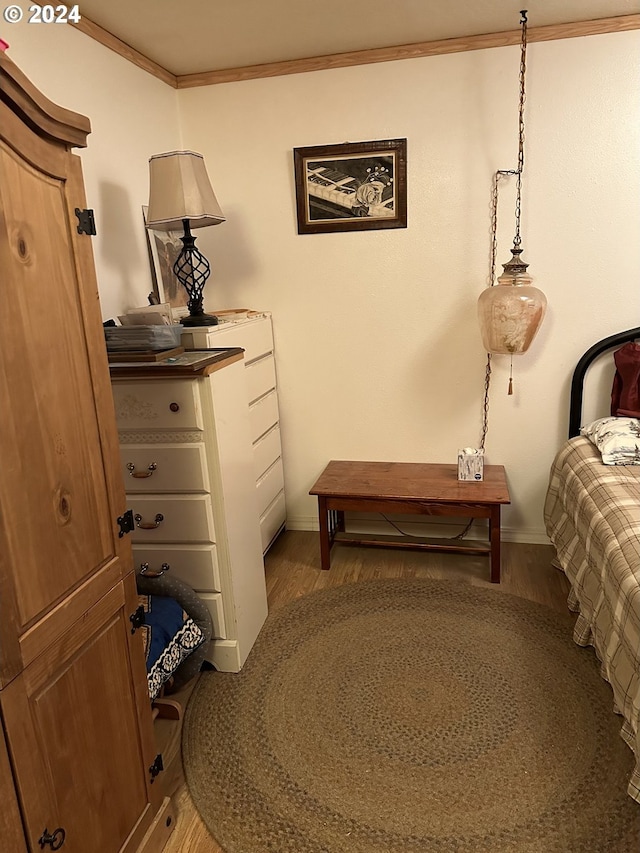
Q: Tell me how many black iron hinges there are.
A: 4